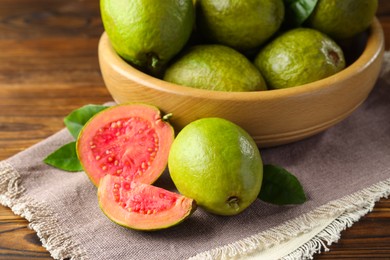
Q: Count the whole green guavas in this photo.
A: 6